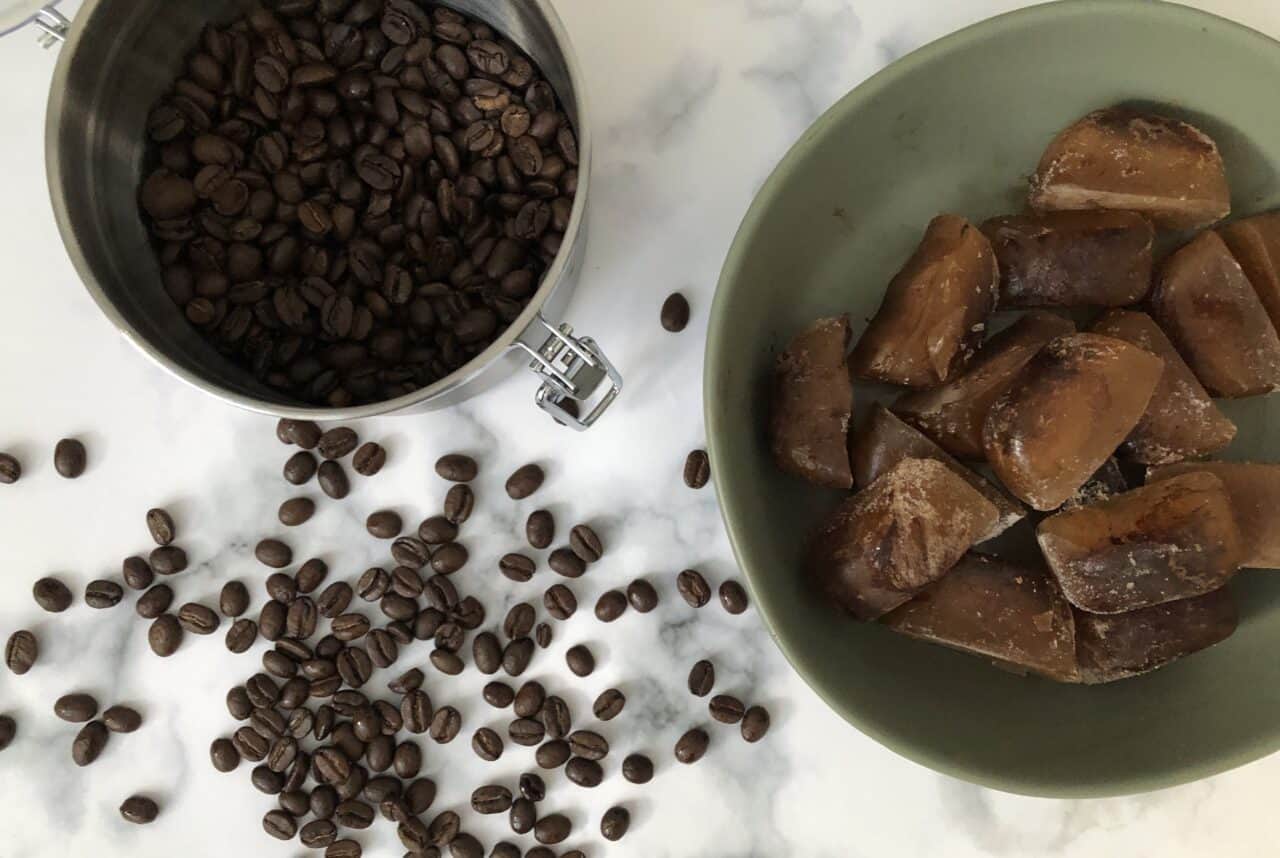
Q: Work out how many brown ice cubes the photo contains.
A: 15